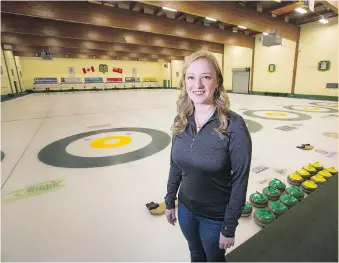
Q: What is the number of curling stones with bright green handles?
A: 8